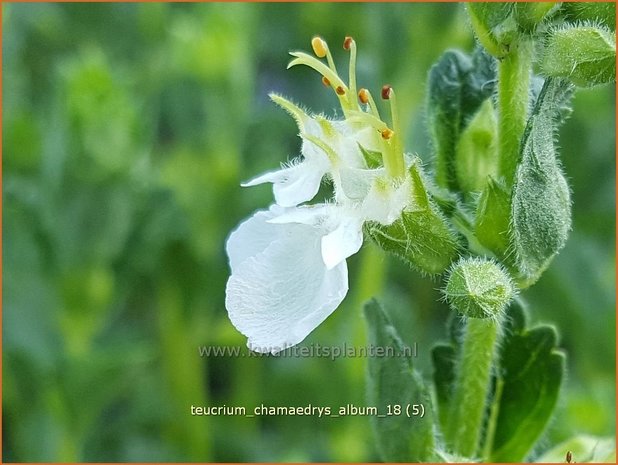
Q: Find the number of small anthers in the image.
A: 7